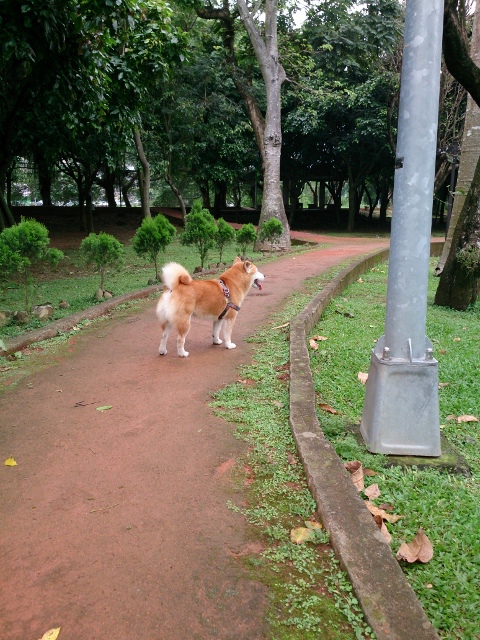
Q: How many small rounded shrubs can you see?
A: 7